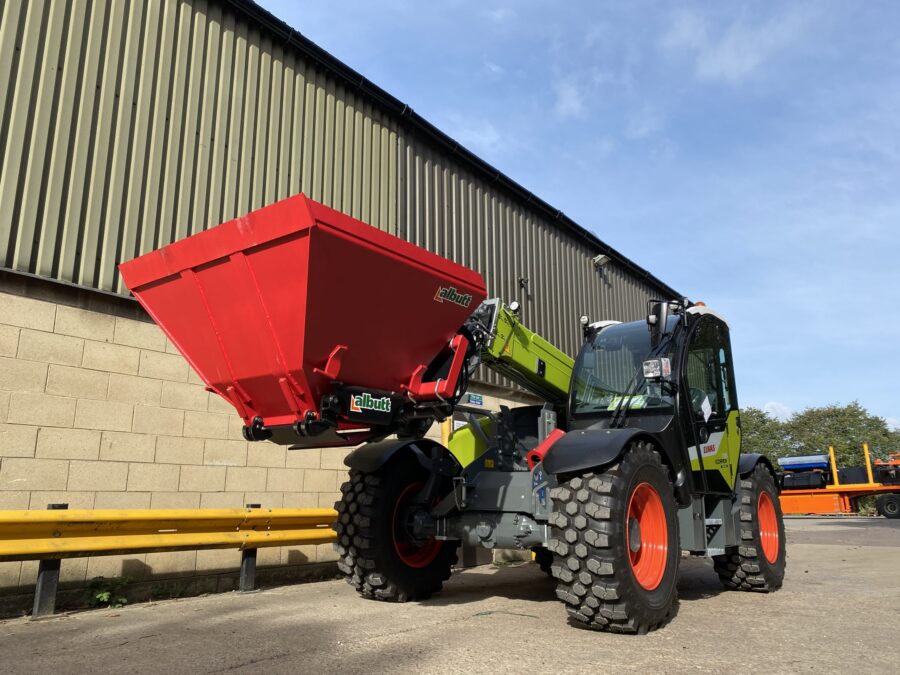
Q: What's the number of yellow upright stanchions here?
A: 2